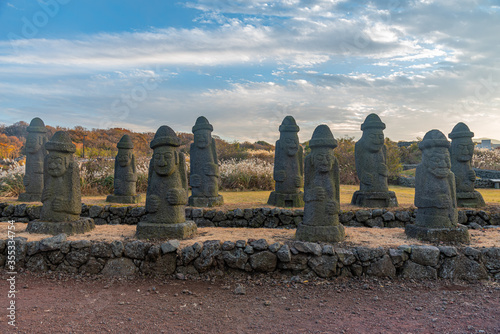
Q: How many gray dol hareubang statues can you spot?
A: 10